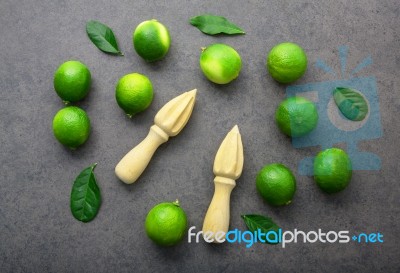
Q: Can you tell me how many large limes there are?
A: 10